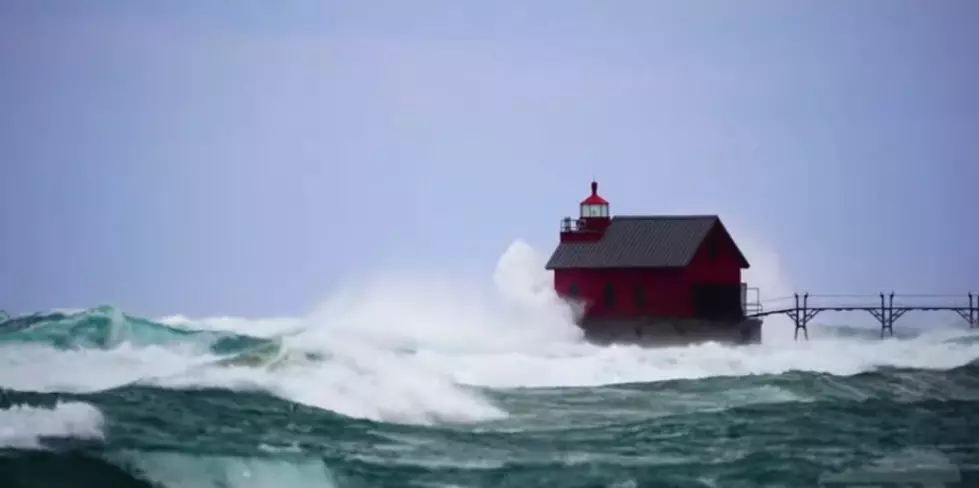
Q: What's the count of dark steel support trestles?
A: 3